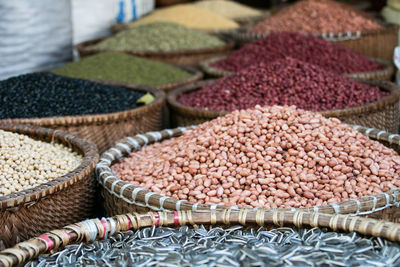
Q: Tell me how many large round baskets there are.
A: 11